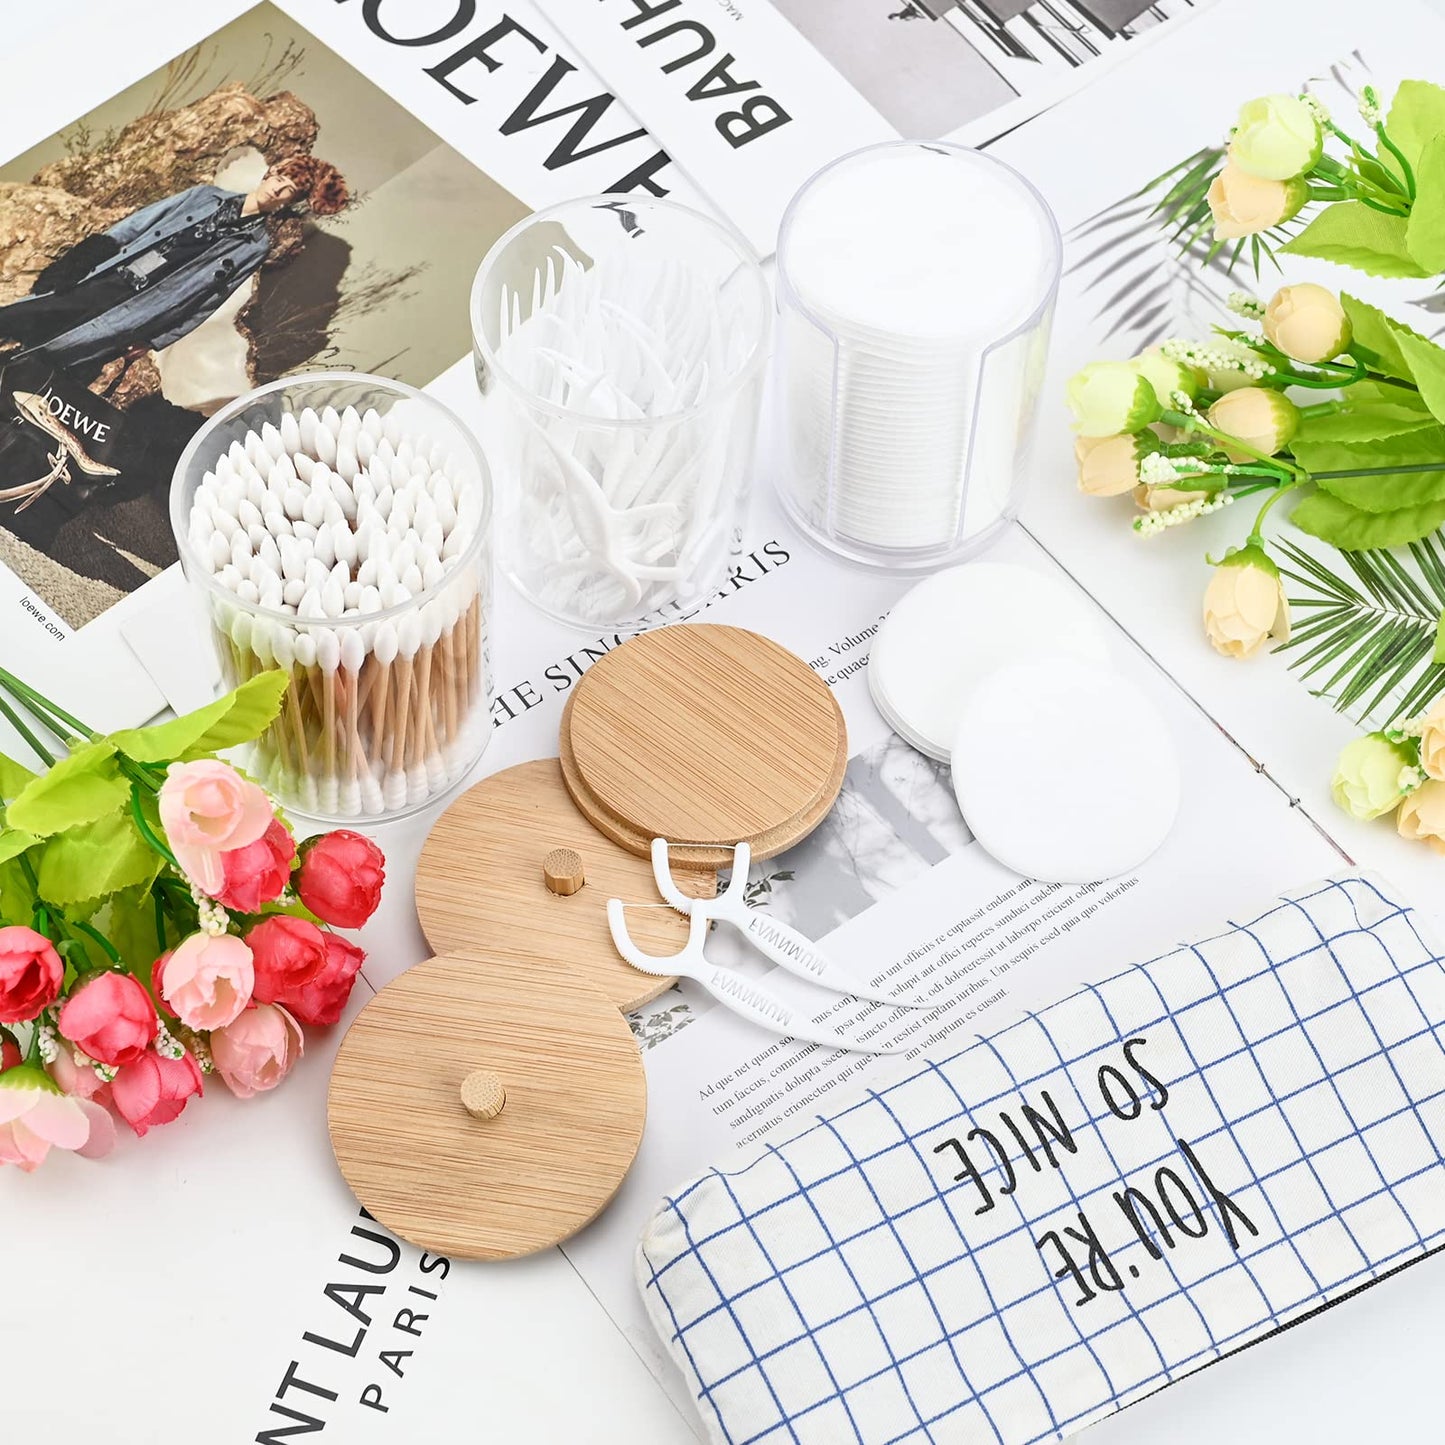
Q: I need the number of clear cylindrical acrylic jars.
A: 3